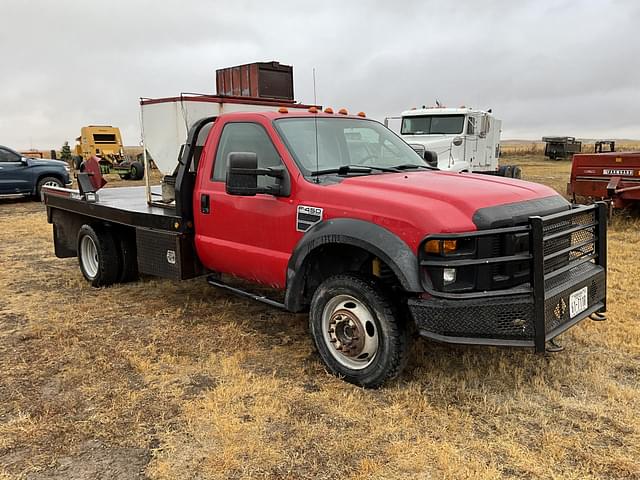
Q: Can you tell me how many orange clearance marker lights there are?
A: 5